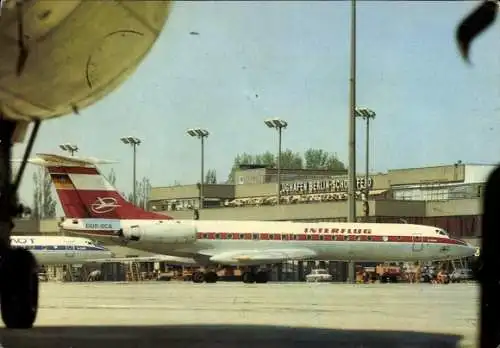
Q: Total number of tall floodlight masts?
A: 5